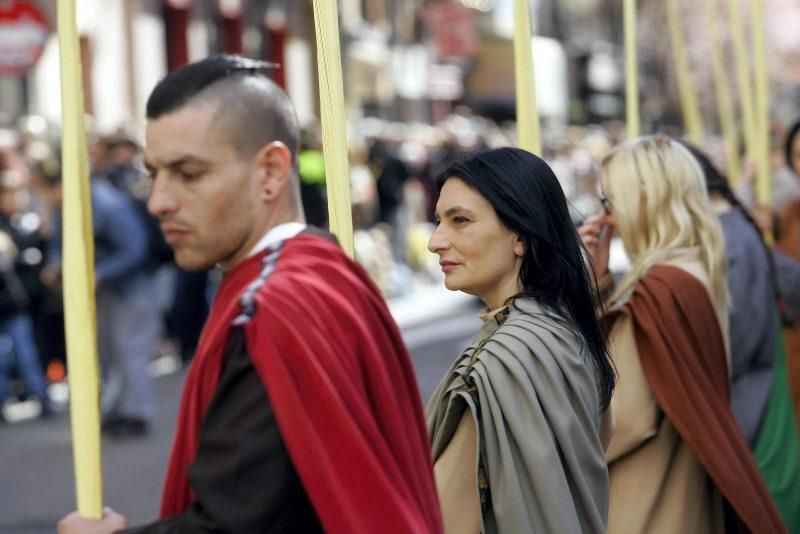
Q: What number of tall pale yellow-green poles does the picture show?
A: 8